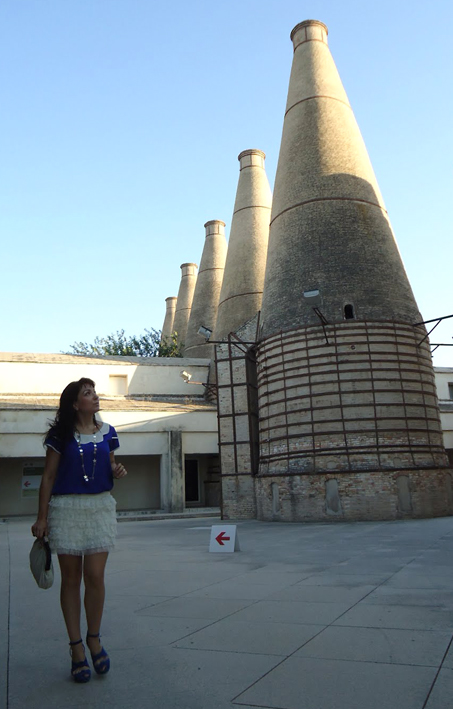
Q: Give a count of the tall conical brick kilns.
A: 5